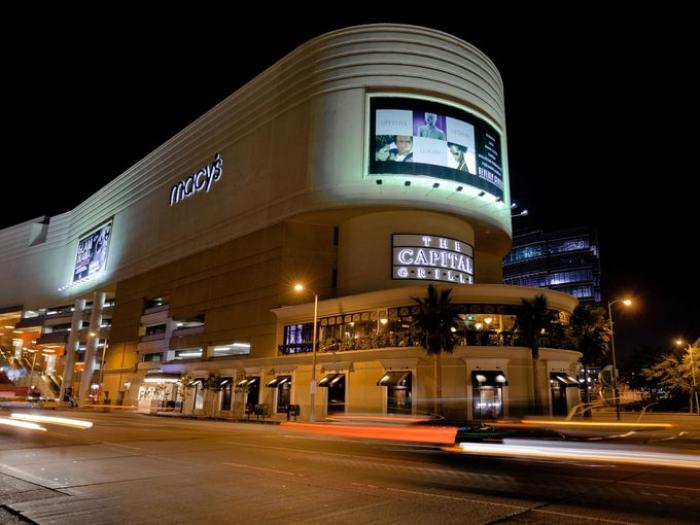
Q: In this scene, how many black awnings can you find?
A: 8